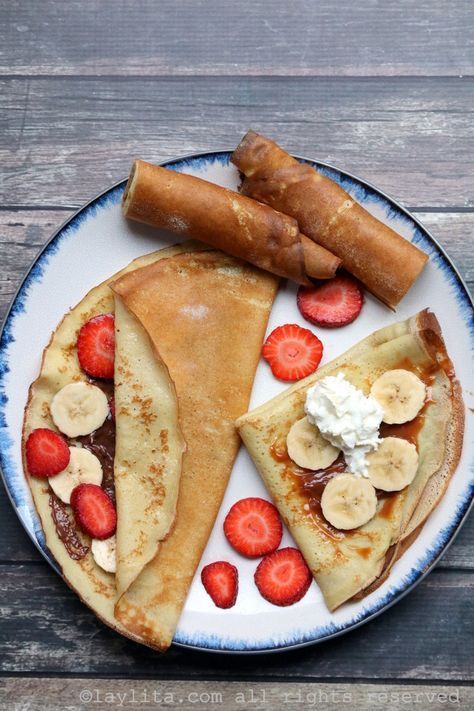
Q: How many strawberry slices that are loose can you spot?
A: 5